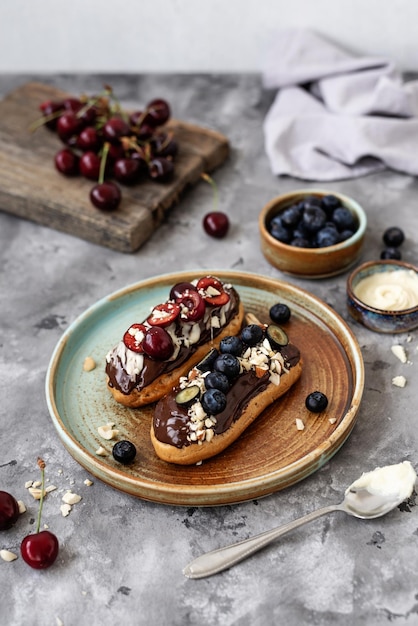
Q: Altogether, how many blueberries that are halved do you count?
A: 3